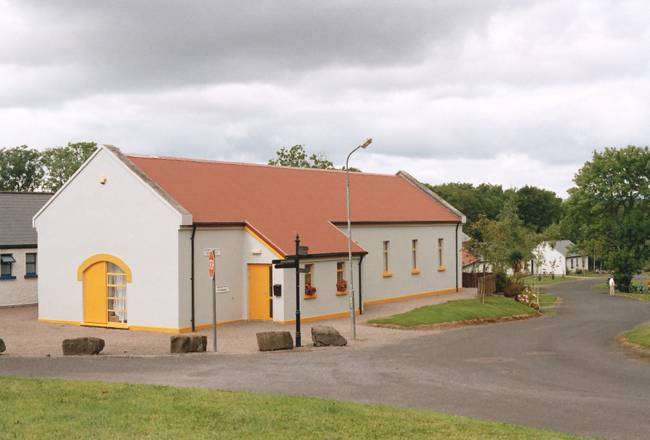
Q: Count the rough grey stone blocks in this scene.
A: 5